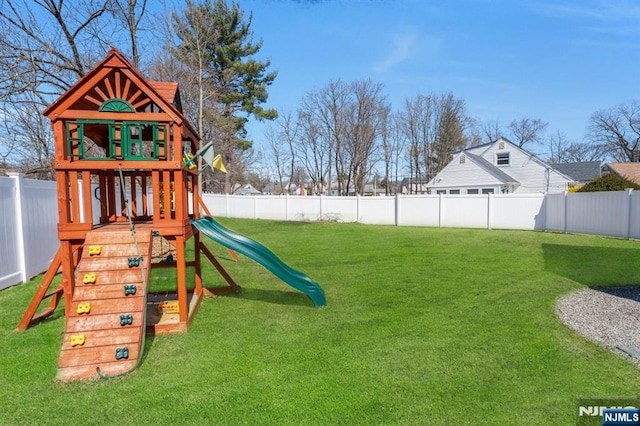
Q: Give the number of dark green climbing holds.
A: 4